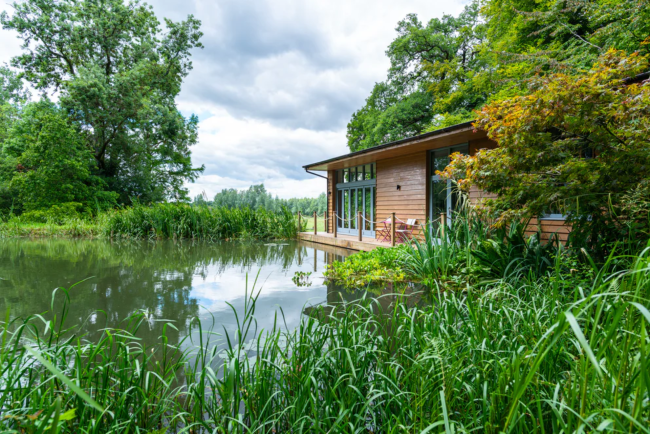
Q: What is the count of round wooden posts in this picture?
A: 7